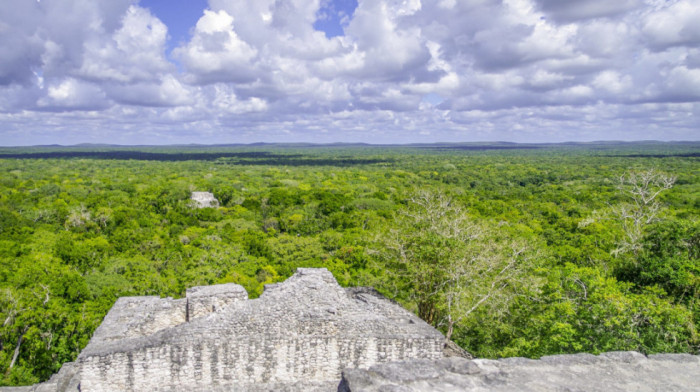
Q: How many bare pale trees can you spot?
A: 2